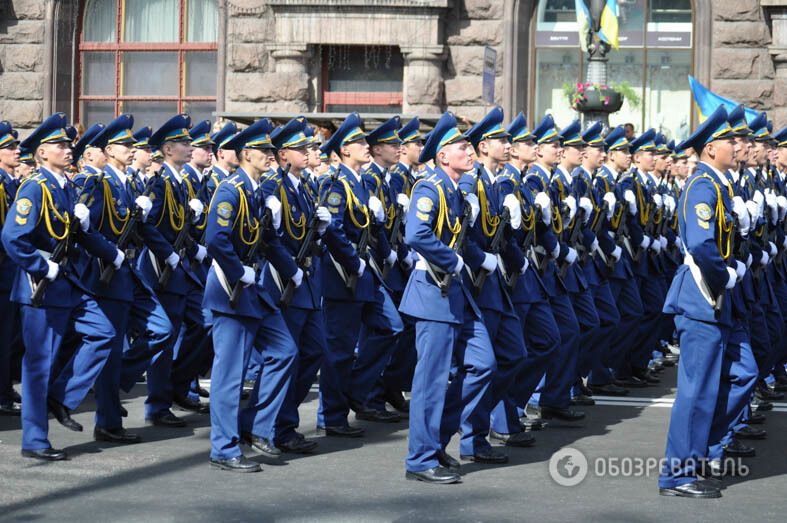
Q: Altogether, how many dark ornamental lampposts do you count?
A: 1